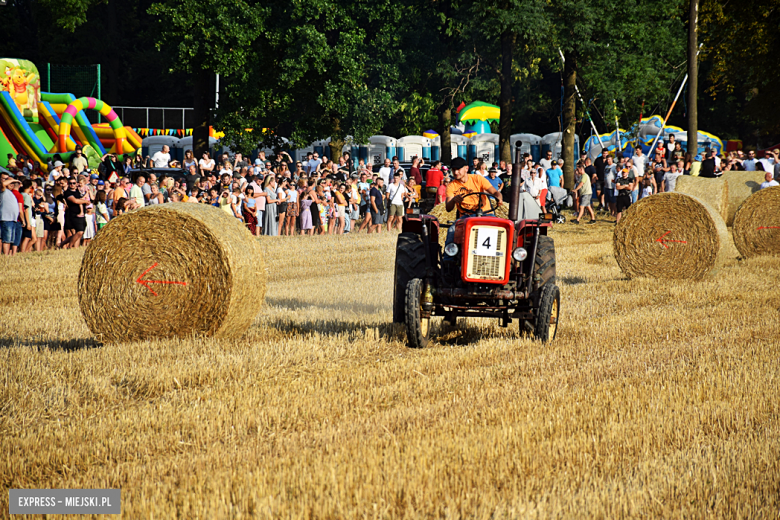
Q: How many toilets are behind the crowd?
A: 12